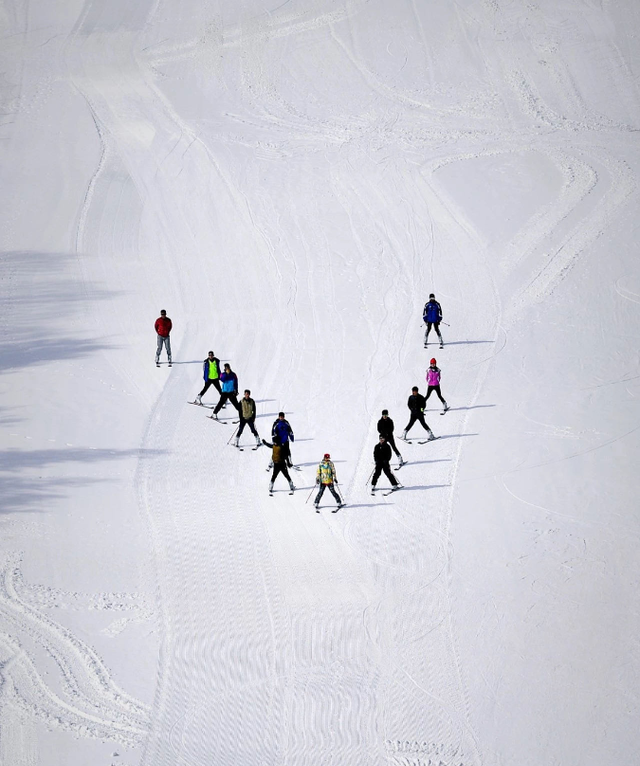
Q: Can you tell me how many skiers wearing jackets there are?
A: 12